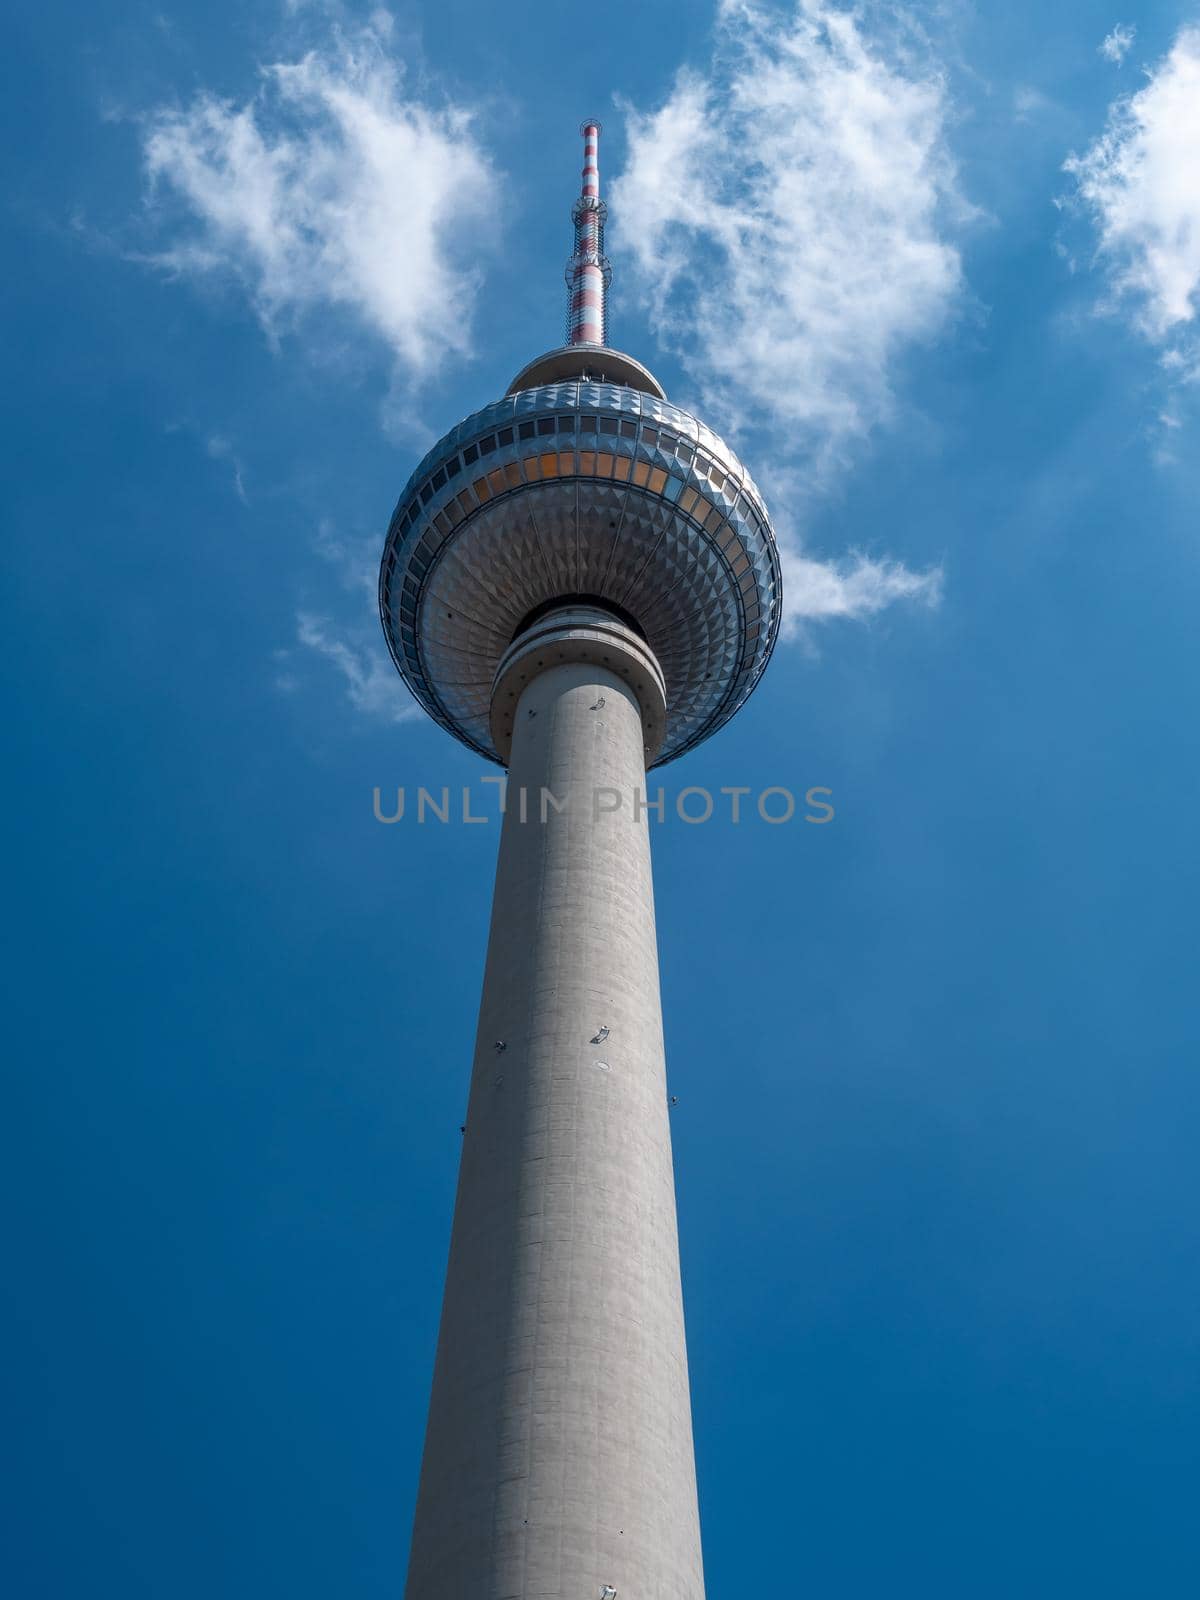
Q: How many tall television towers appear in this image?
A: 1